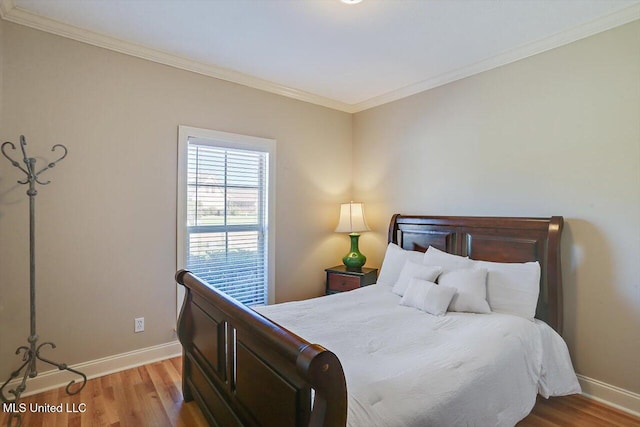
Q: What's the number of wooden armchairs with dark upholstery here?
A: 0